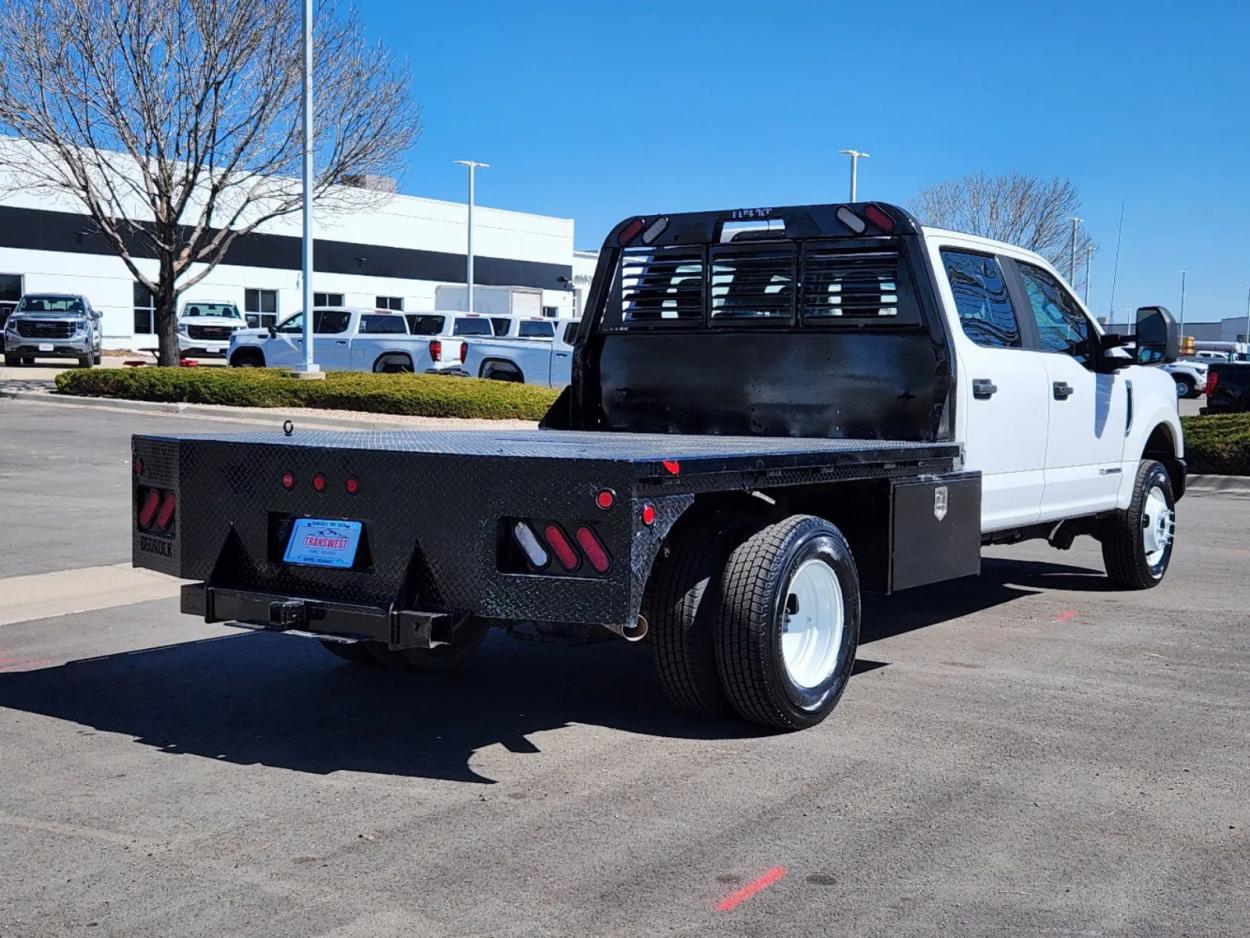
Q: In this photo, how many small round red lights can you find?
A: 6